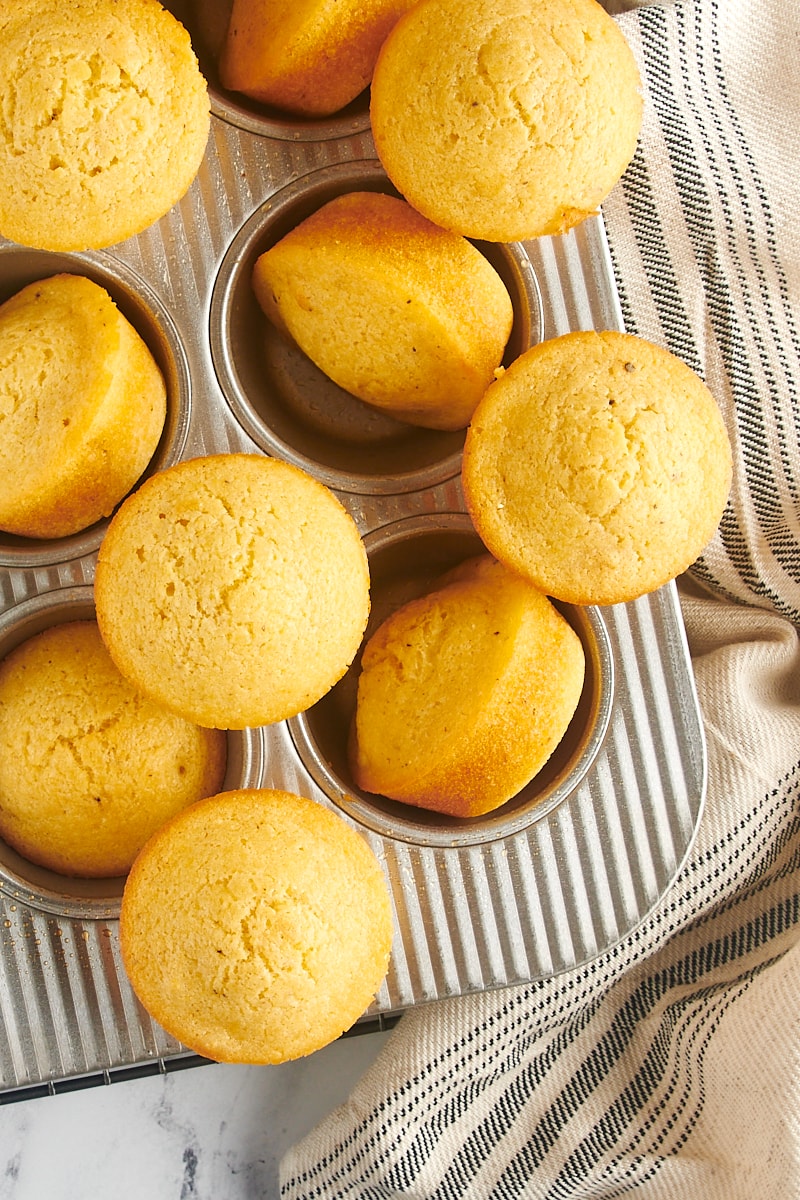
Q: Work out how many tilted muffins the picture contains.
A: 4